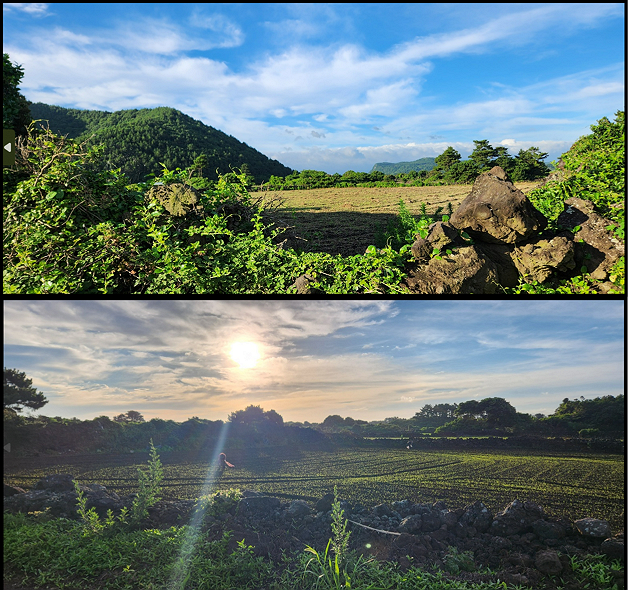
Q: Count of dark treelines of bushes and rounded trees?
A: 1